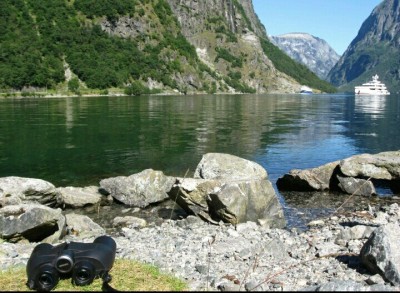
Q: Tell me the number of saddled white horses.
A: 0